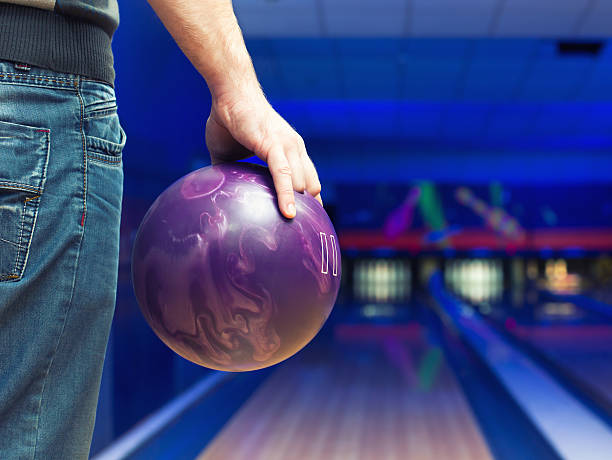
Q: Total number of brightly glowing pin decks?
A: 2